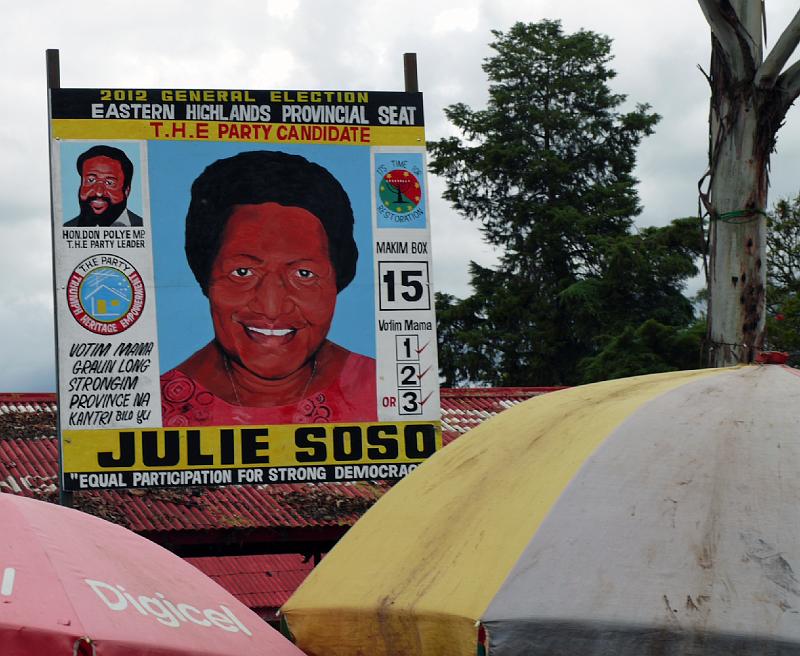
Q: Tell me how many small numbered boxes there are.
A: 3